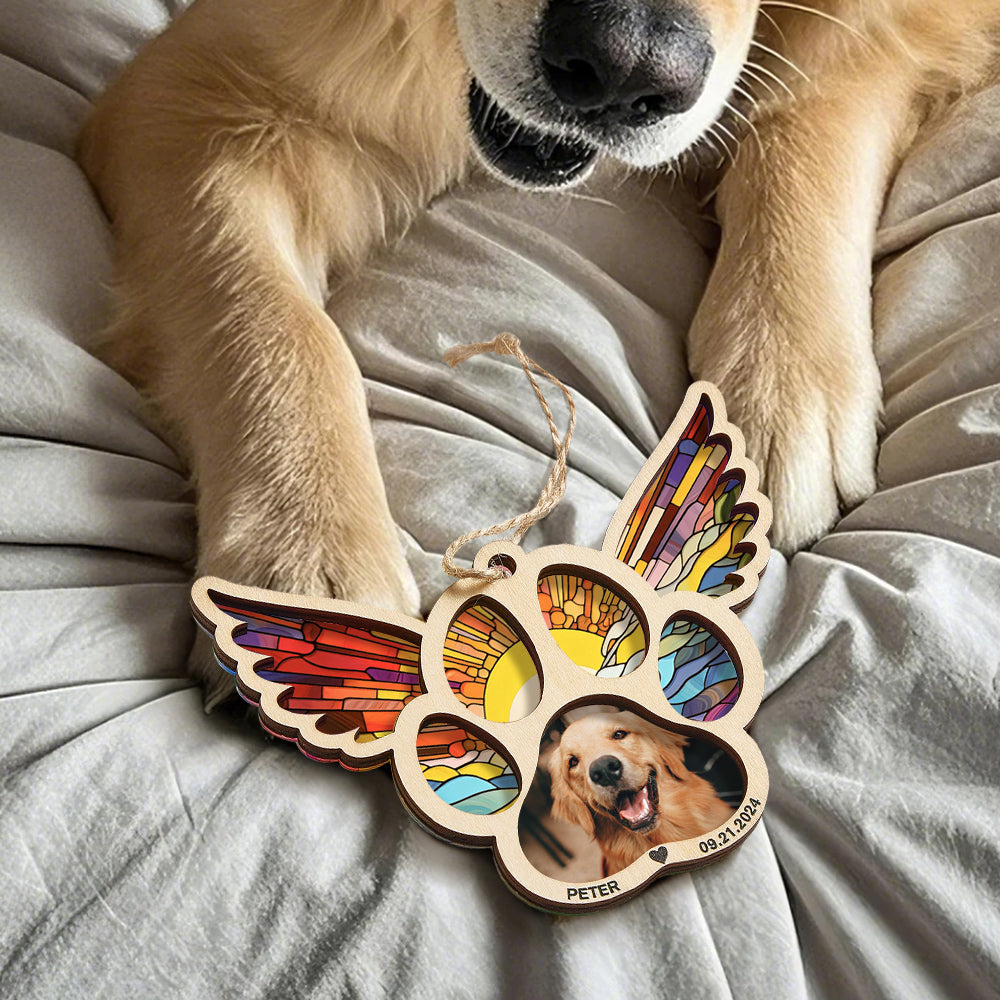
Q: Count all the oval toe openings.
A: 4